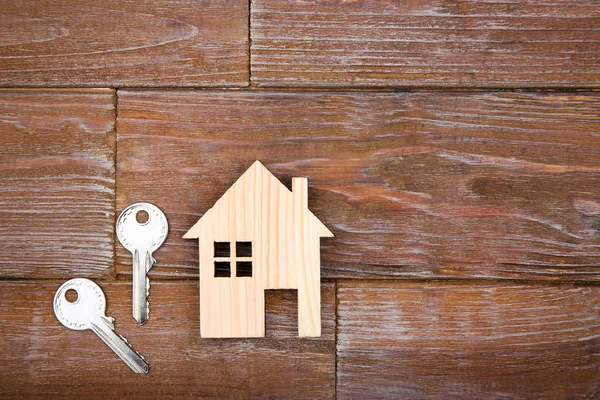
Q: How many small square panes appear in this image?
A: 4